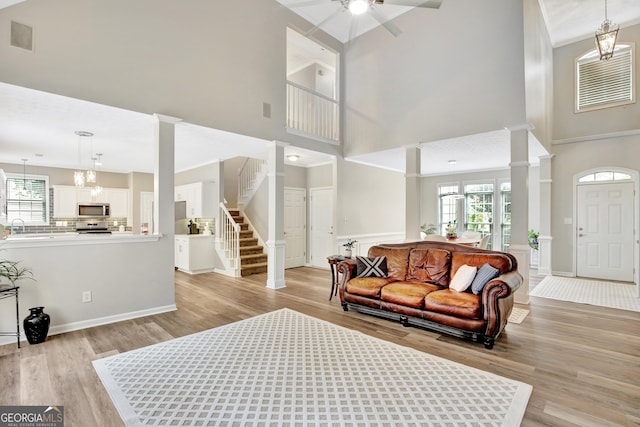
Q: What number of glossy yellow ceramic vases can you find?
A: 0